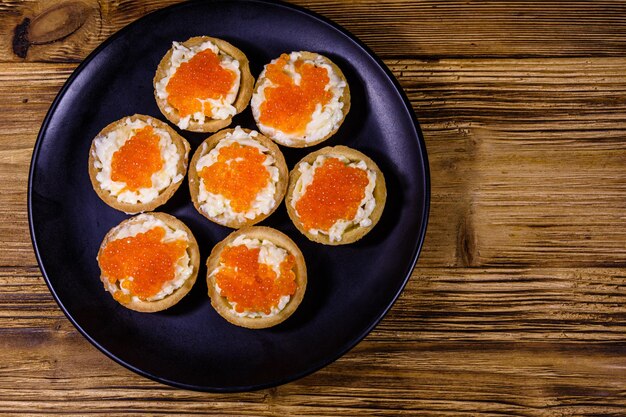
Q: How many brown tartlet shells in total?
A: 7